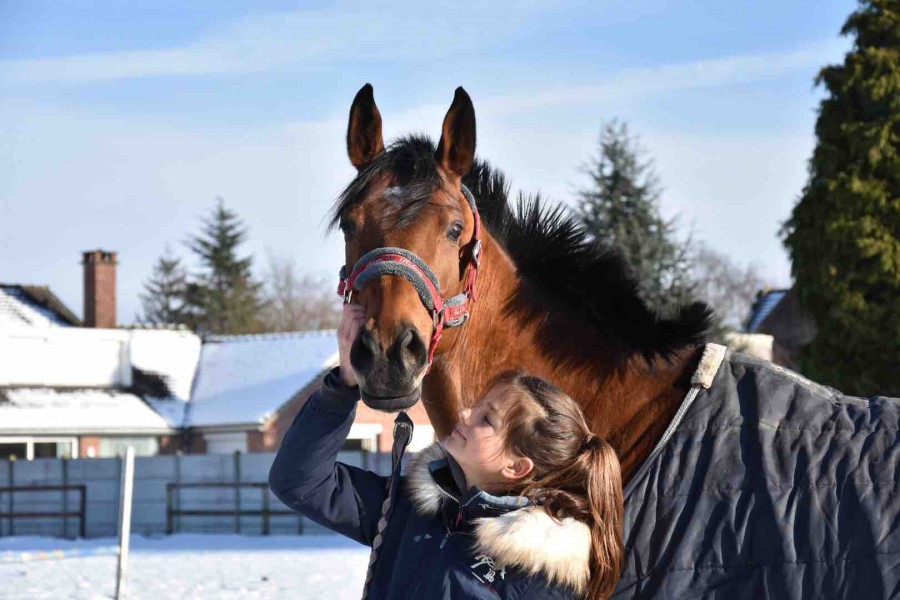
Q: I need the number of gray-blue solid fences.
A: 1